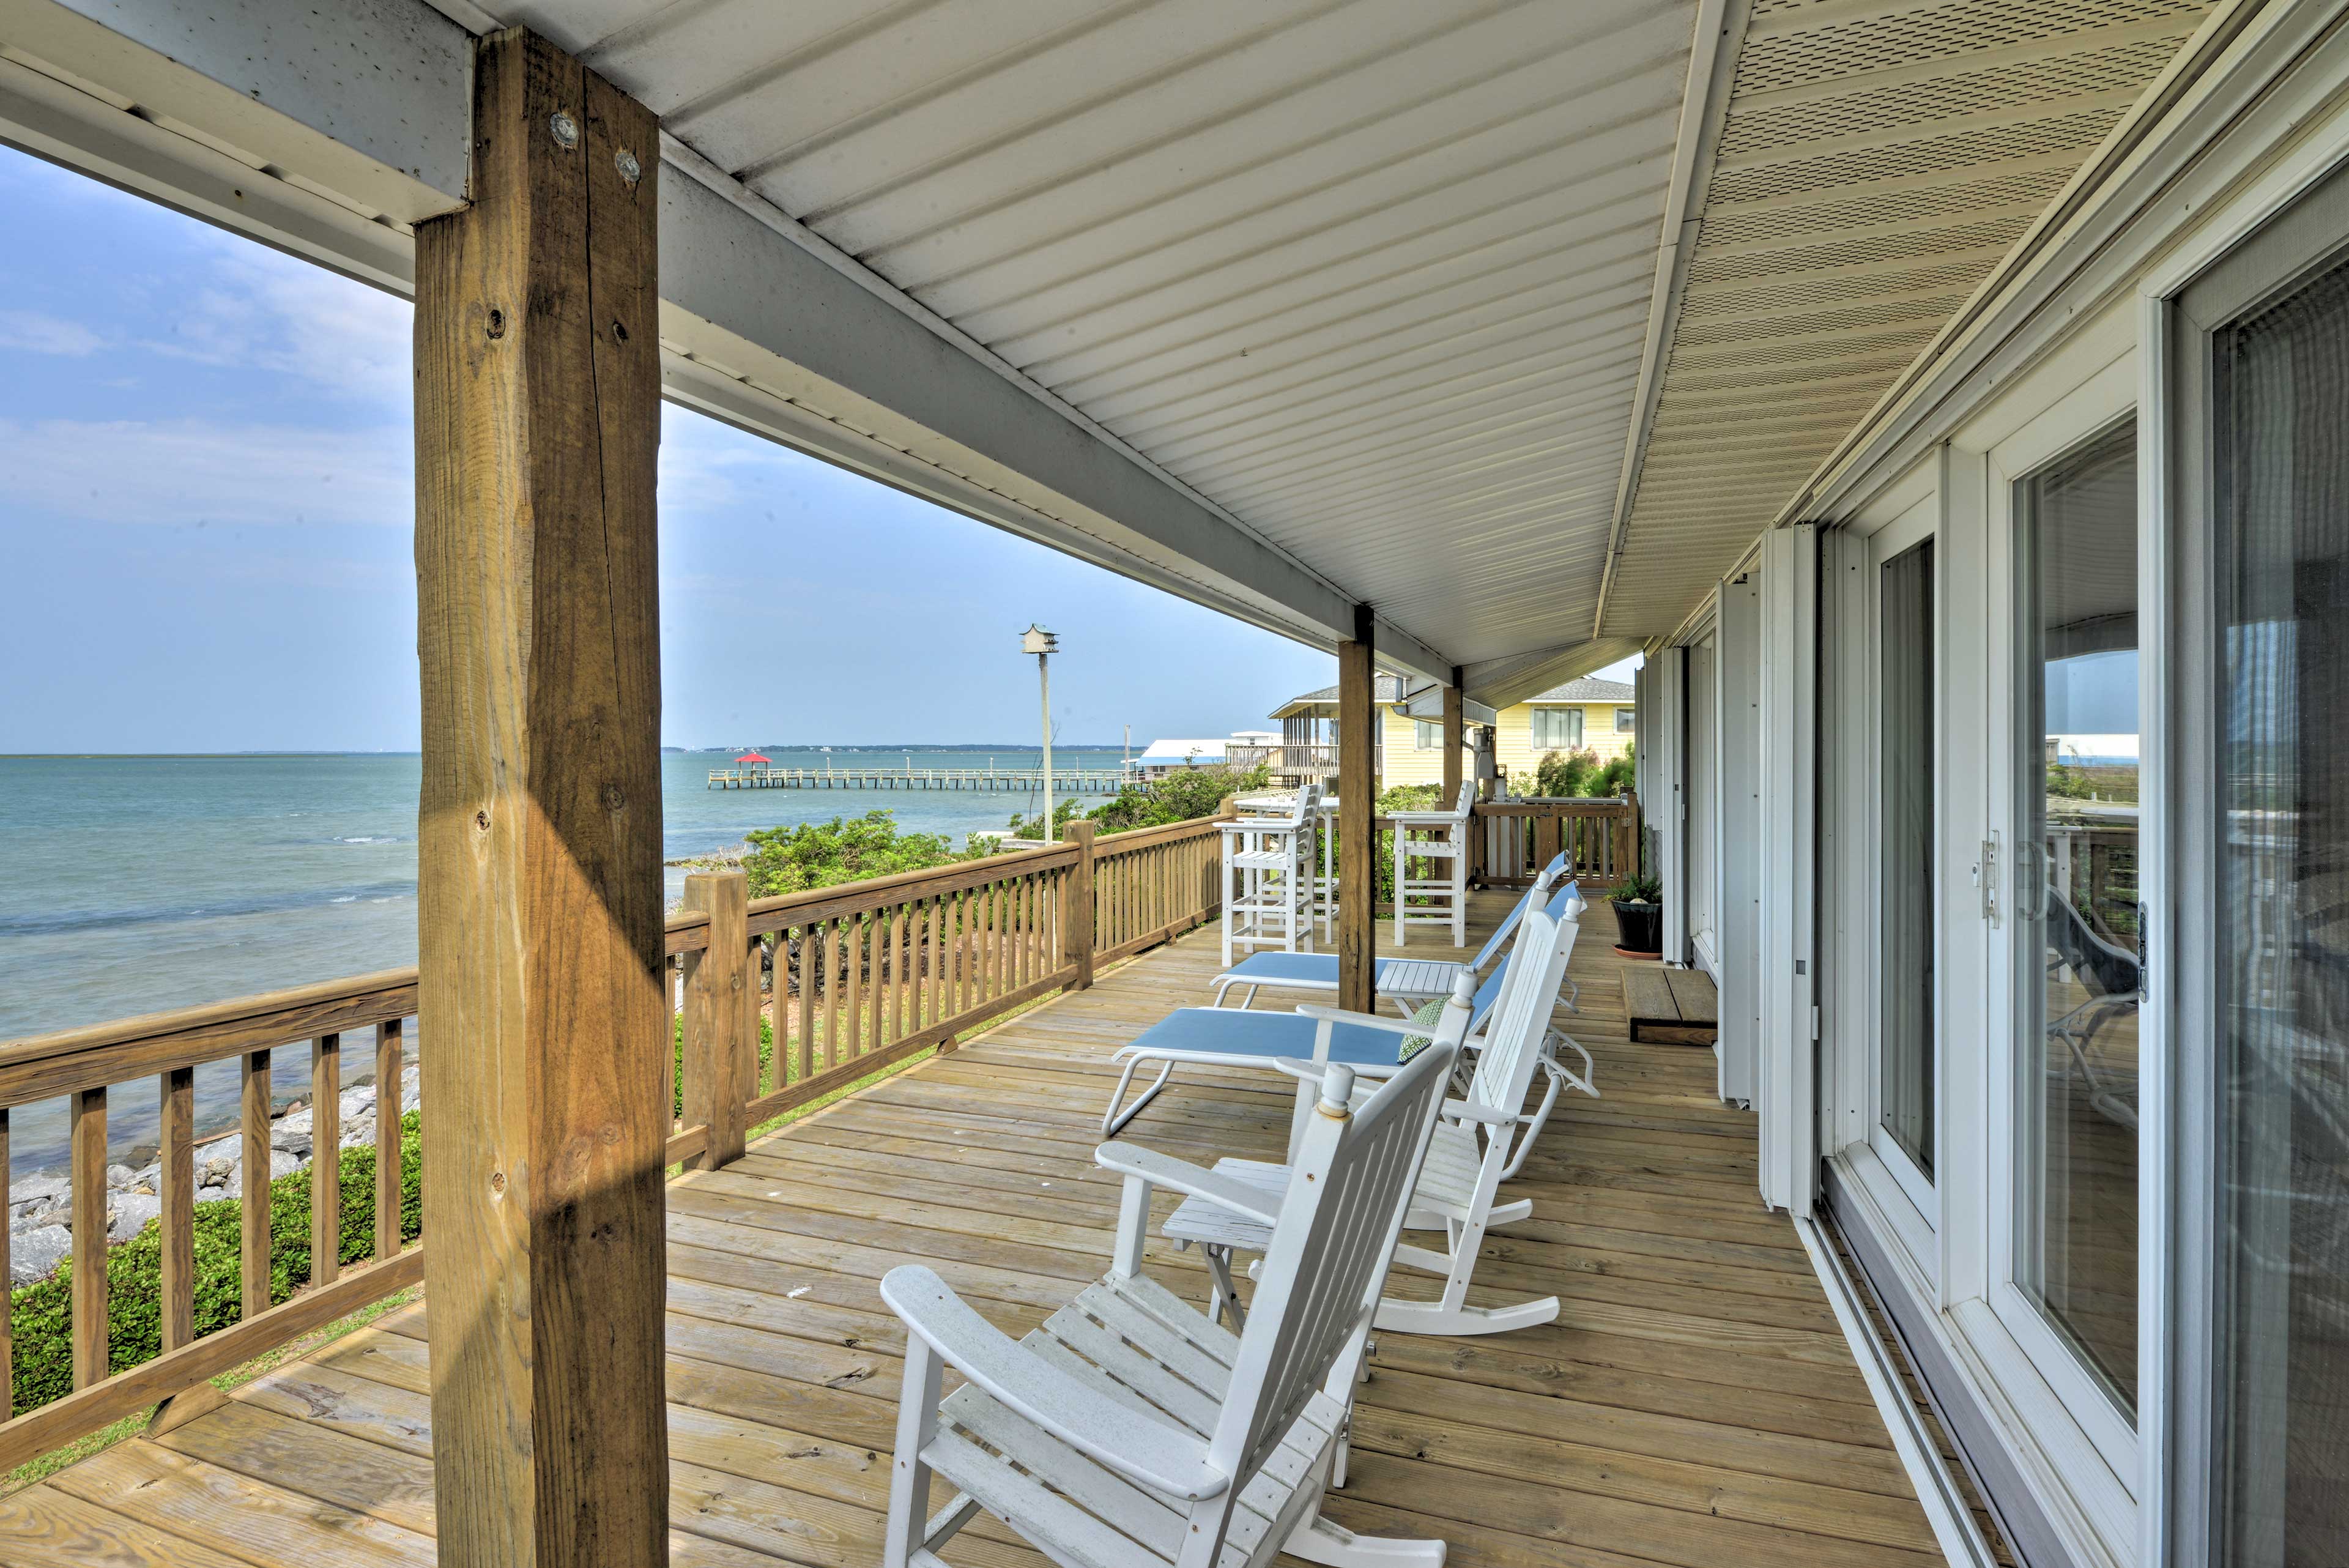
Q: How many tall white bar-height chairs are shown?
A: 2